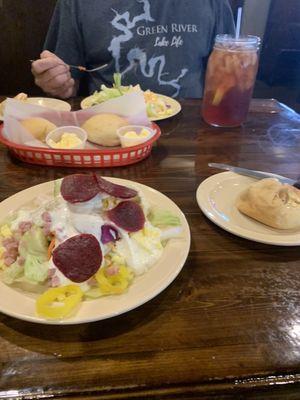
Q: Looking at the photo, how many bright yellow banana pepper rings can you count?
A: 2